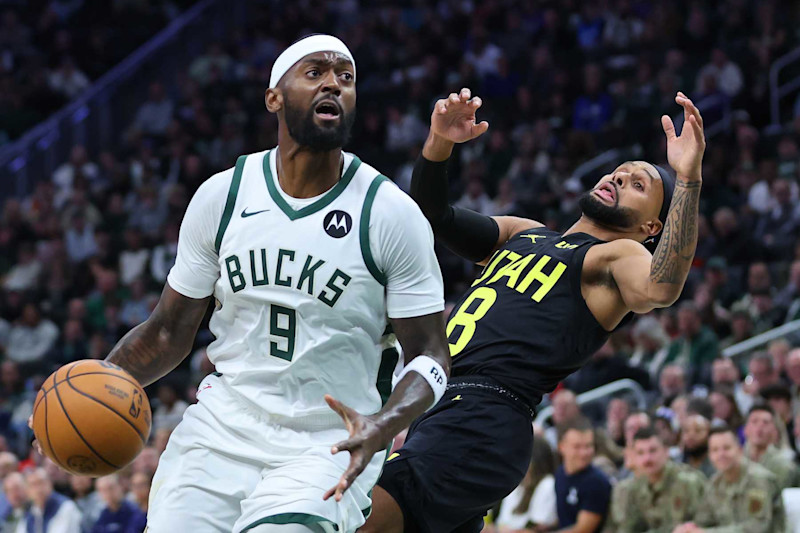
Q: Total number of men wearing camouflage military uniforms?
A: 3